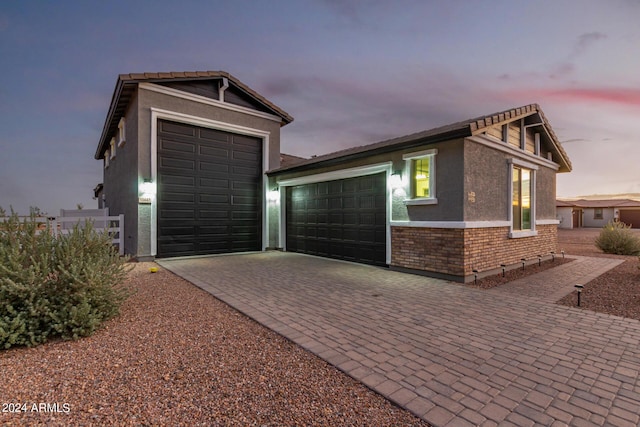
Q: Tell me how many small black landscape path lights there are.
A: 7